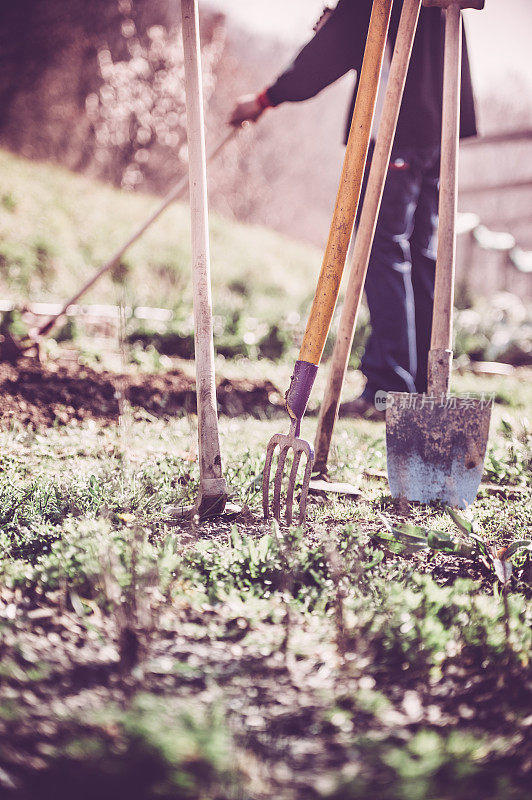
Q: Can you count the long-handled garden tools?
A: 5